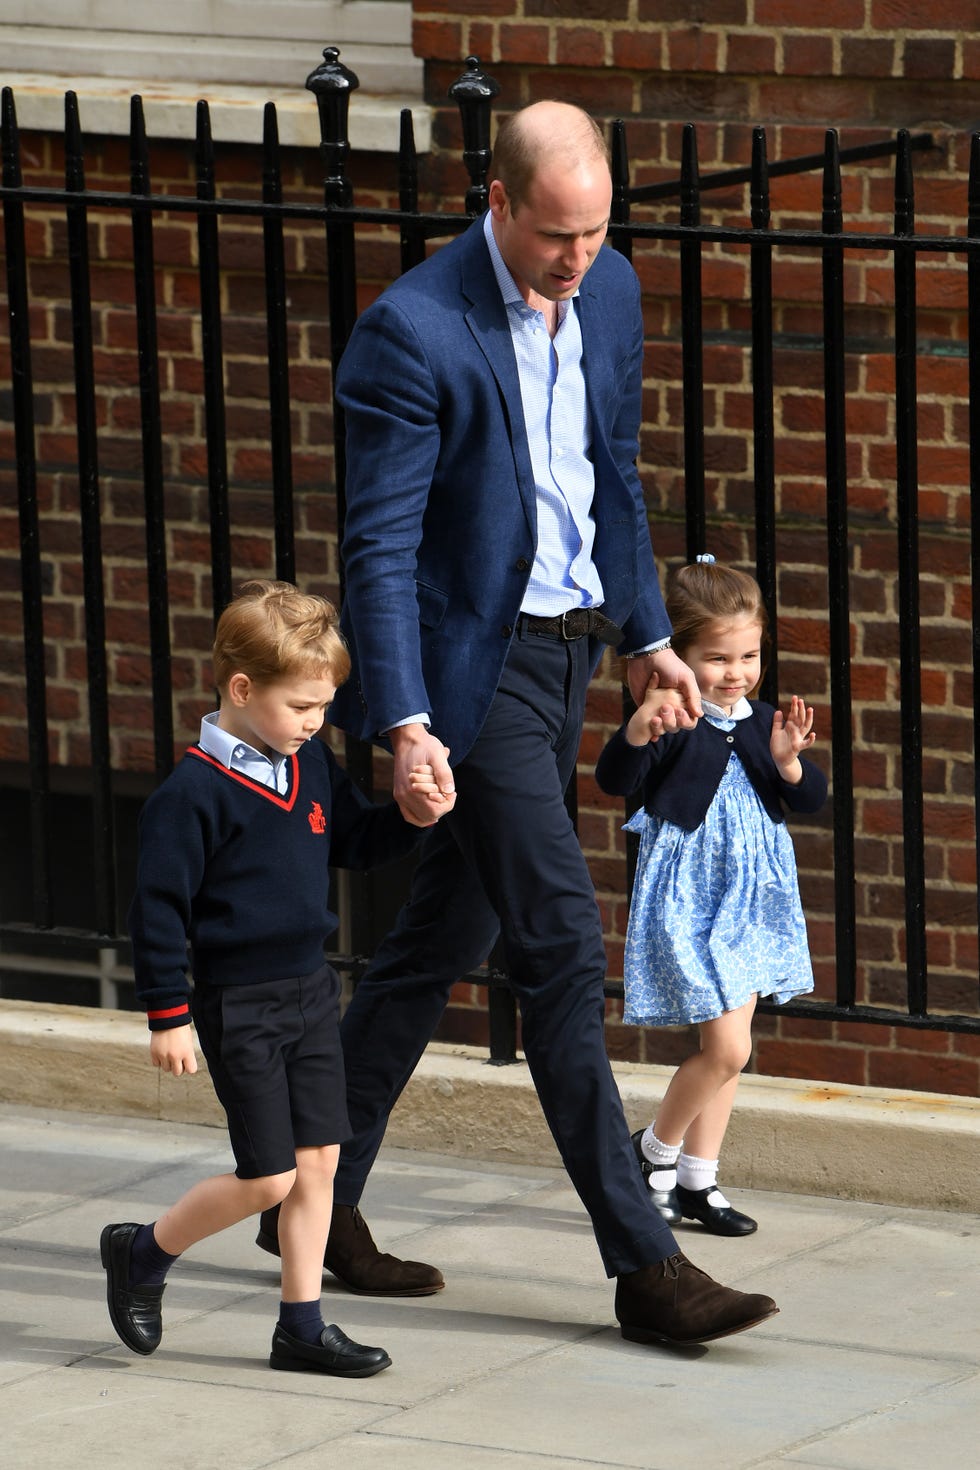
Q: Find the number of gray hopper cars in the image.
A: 0